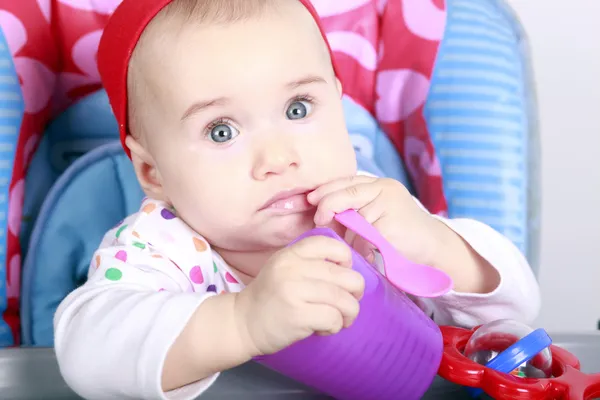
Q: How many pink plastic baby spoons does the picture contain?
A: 1